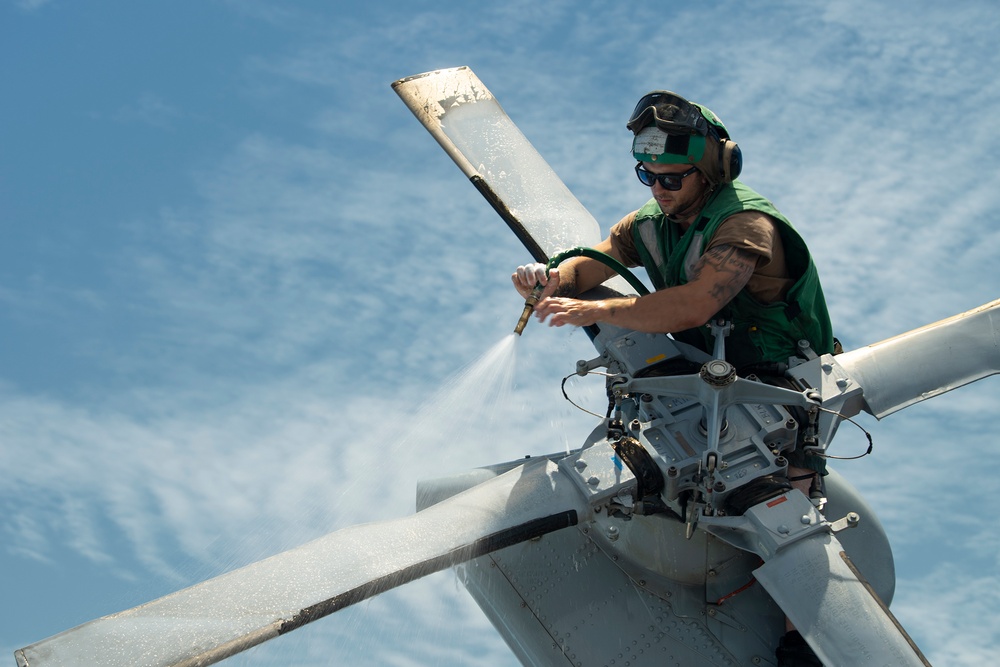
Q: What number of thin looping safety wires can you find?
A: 2